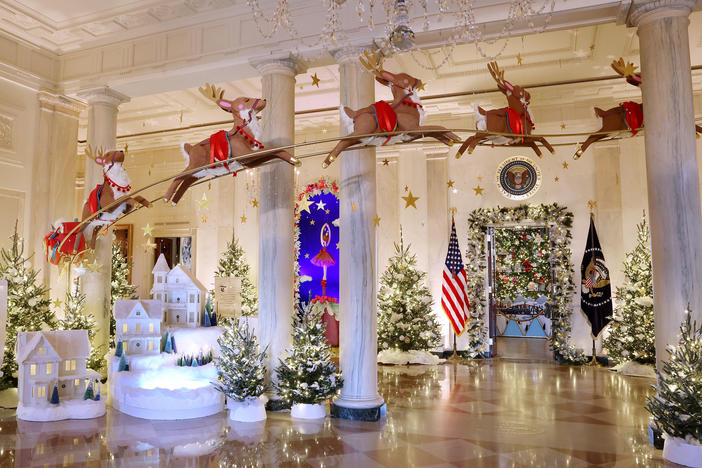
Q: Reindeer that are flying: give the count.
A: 5